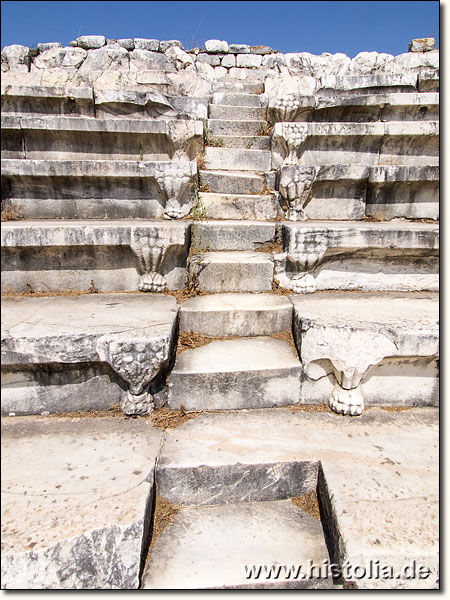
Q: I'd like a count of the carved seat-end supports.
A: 9